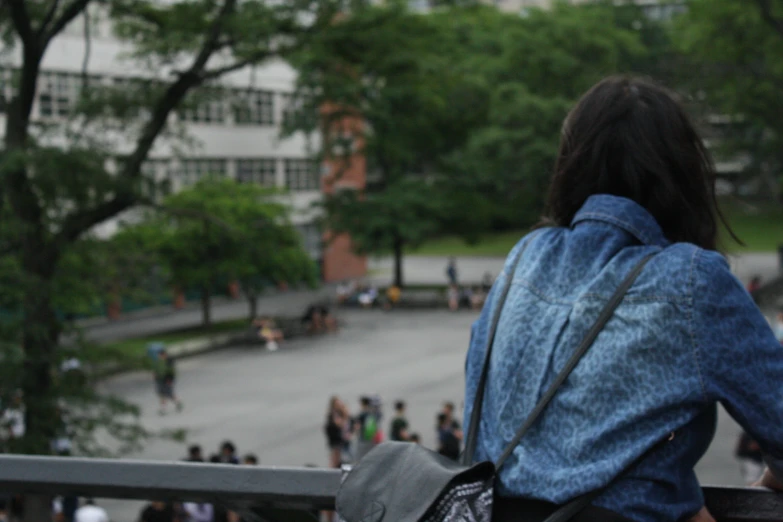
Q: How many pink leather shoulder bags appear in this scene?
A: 0